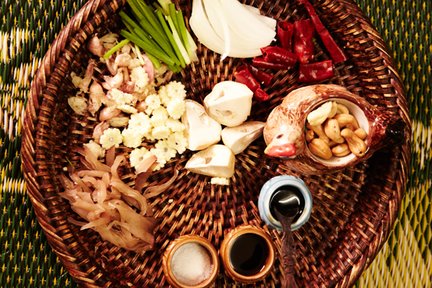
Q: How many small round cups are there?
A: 3